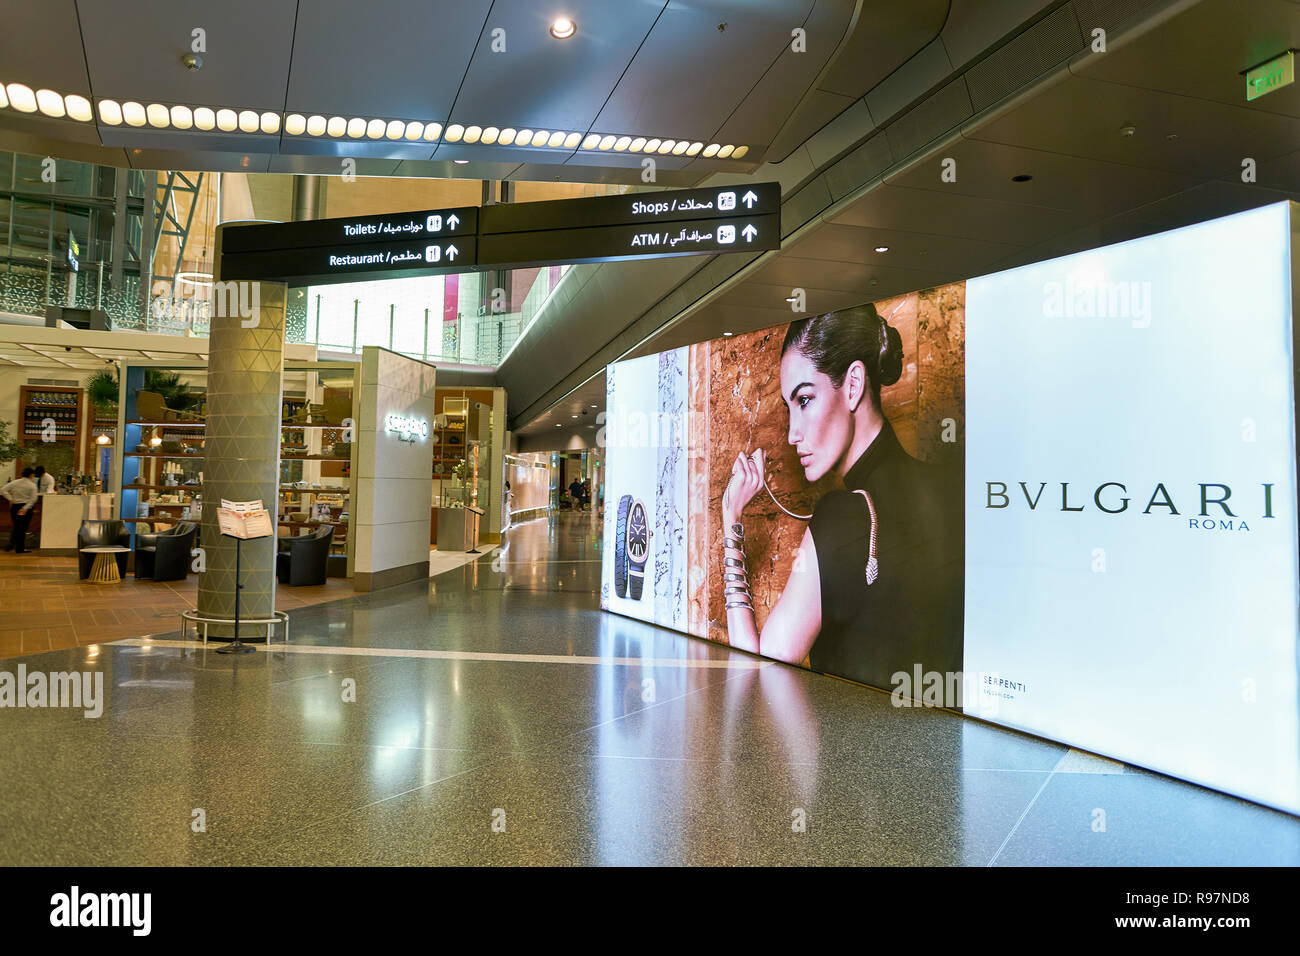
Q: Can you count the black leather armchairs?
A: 3